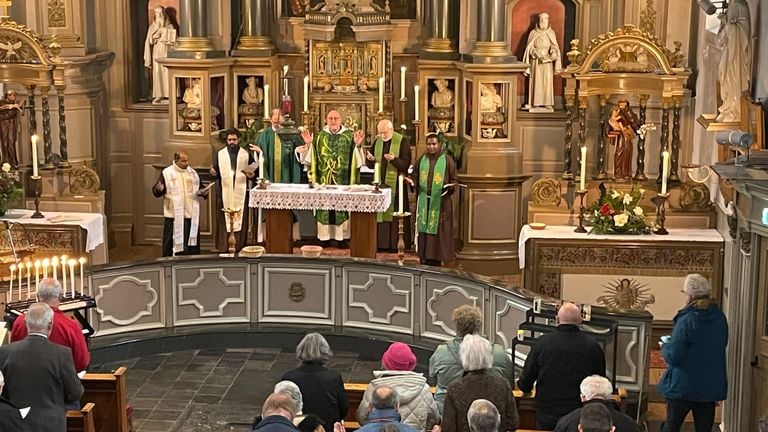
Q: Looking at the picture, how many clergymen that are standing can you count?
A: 6